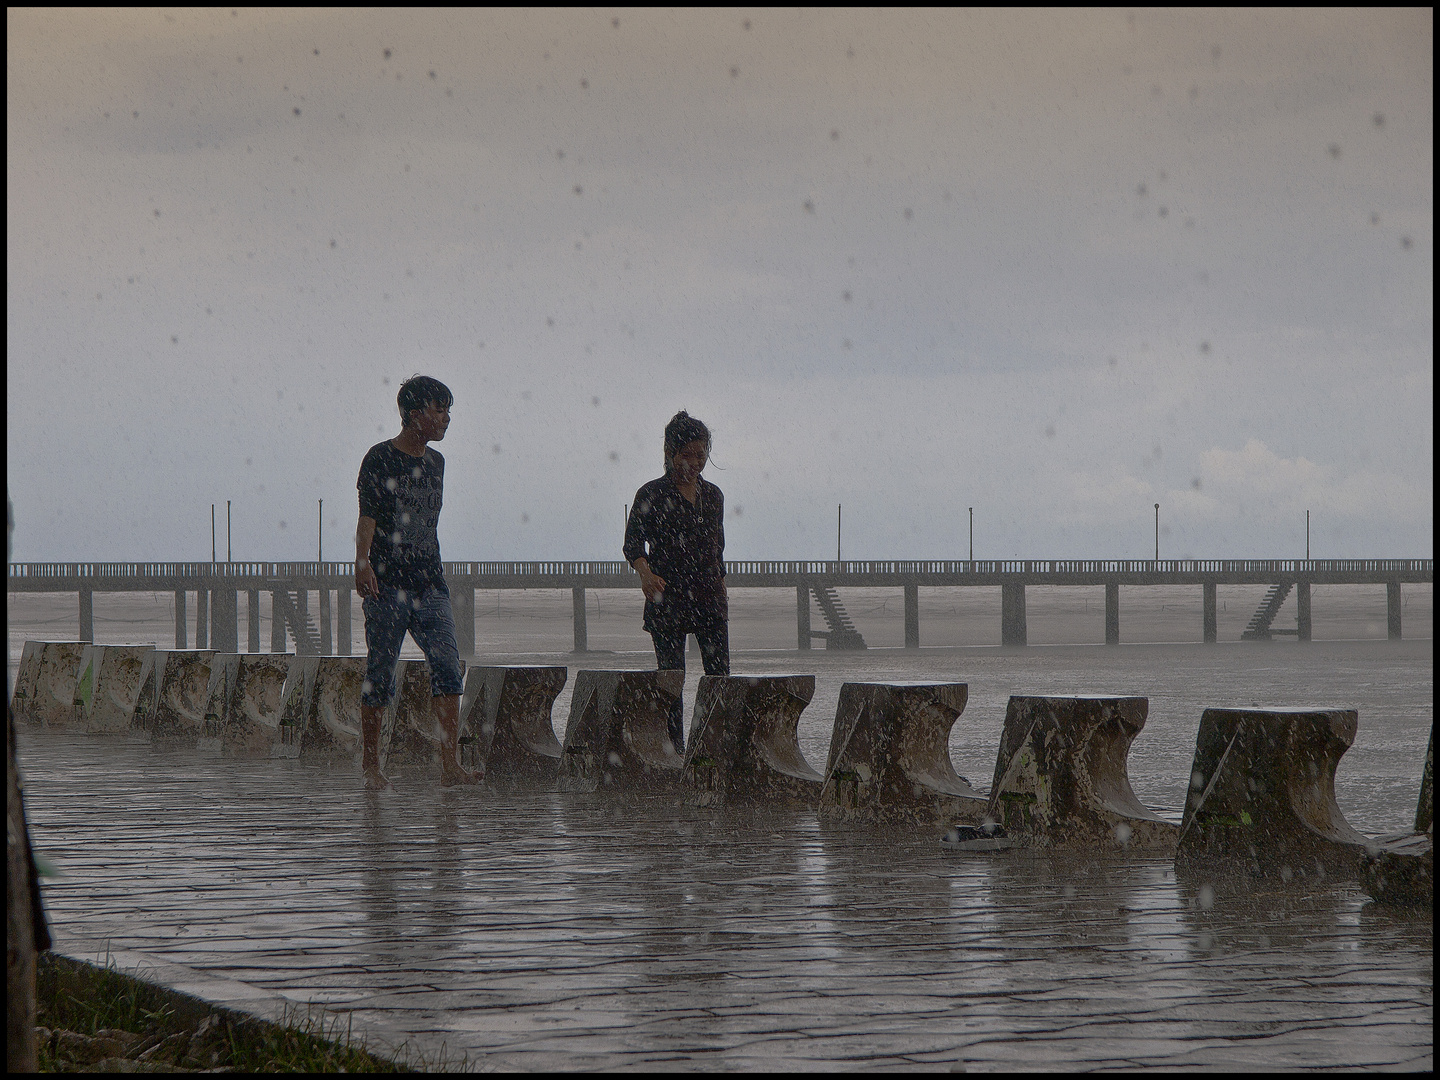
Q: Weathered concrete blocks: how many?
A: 13